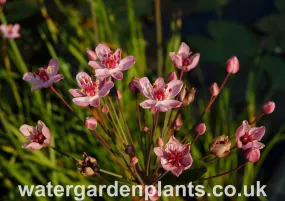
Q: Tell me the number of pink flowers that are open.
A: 9